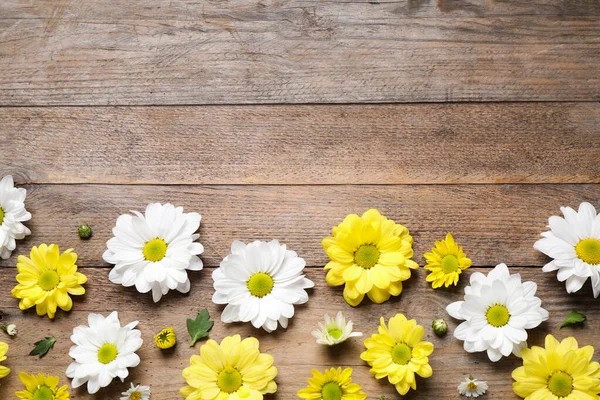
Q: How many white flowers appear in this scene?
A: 9